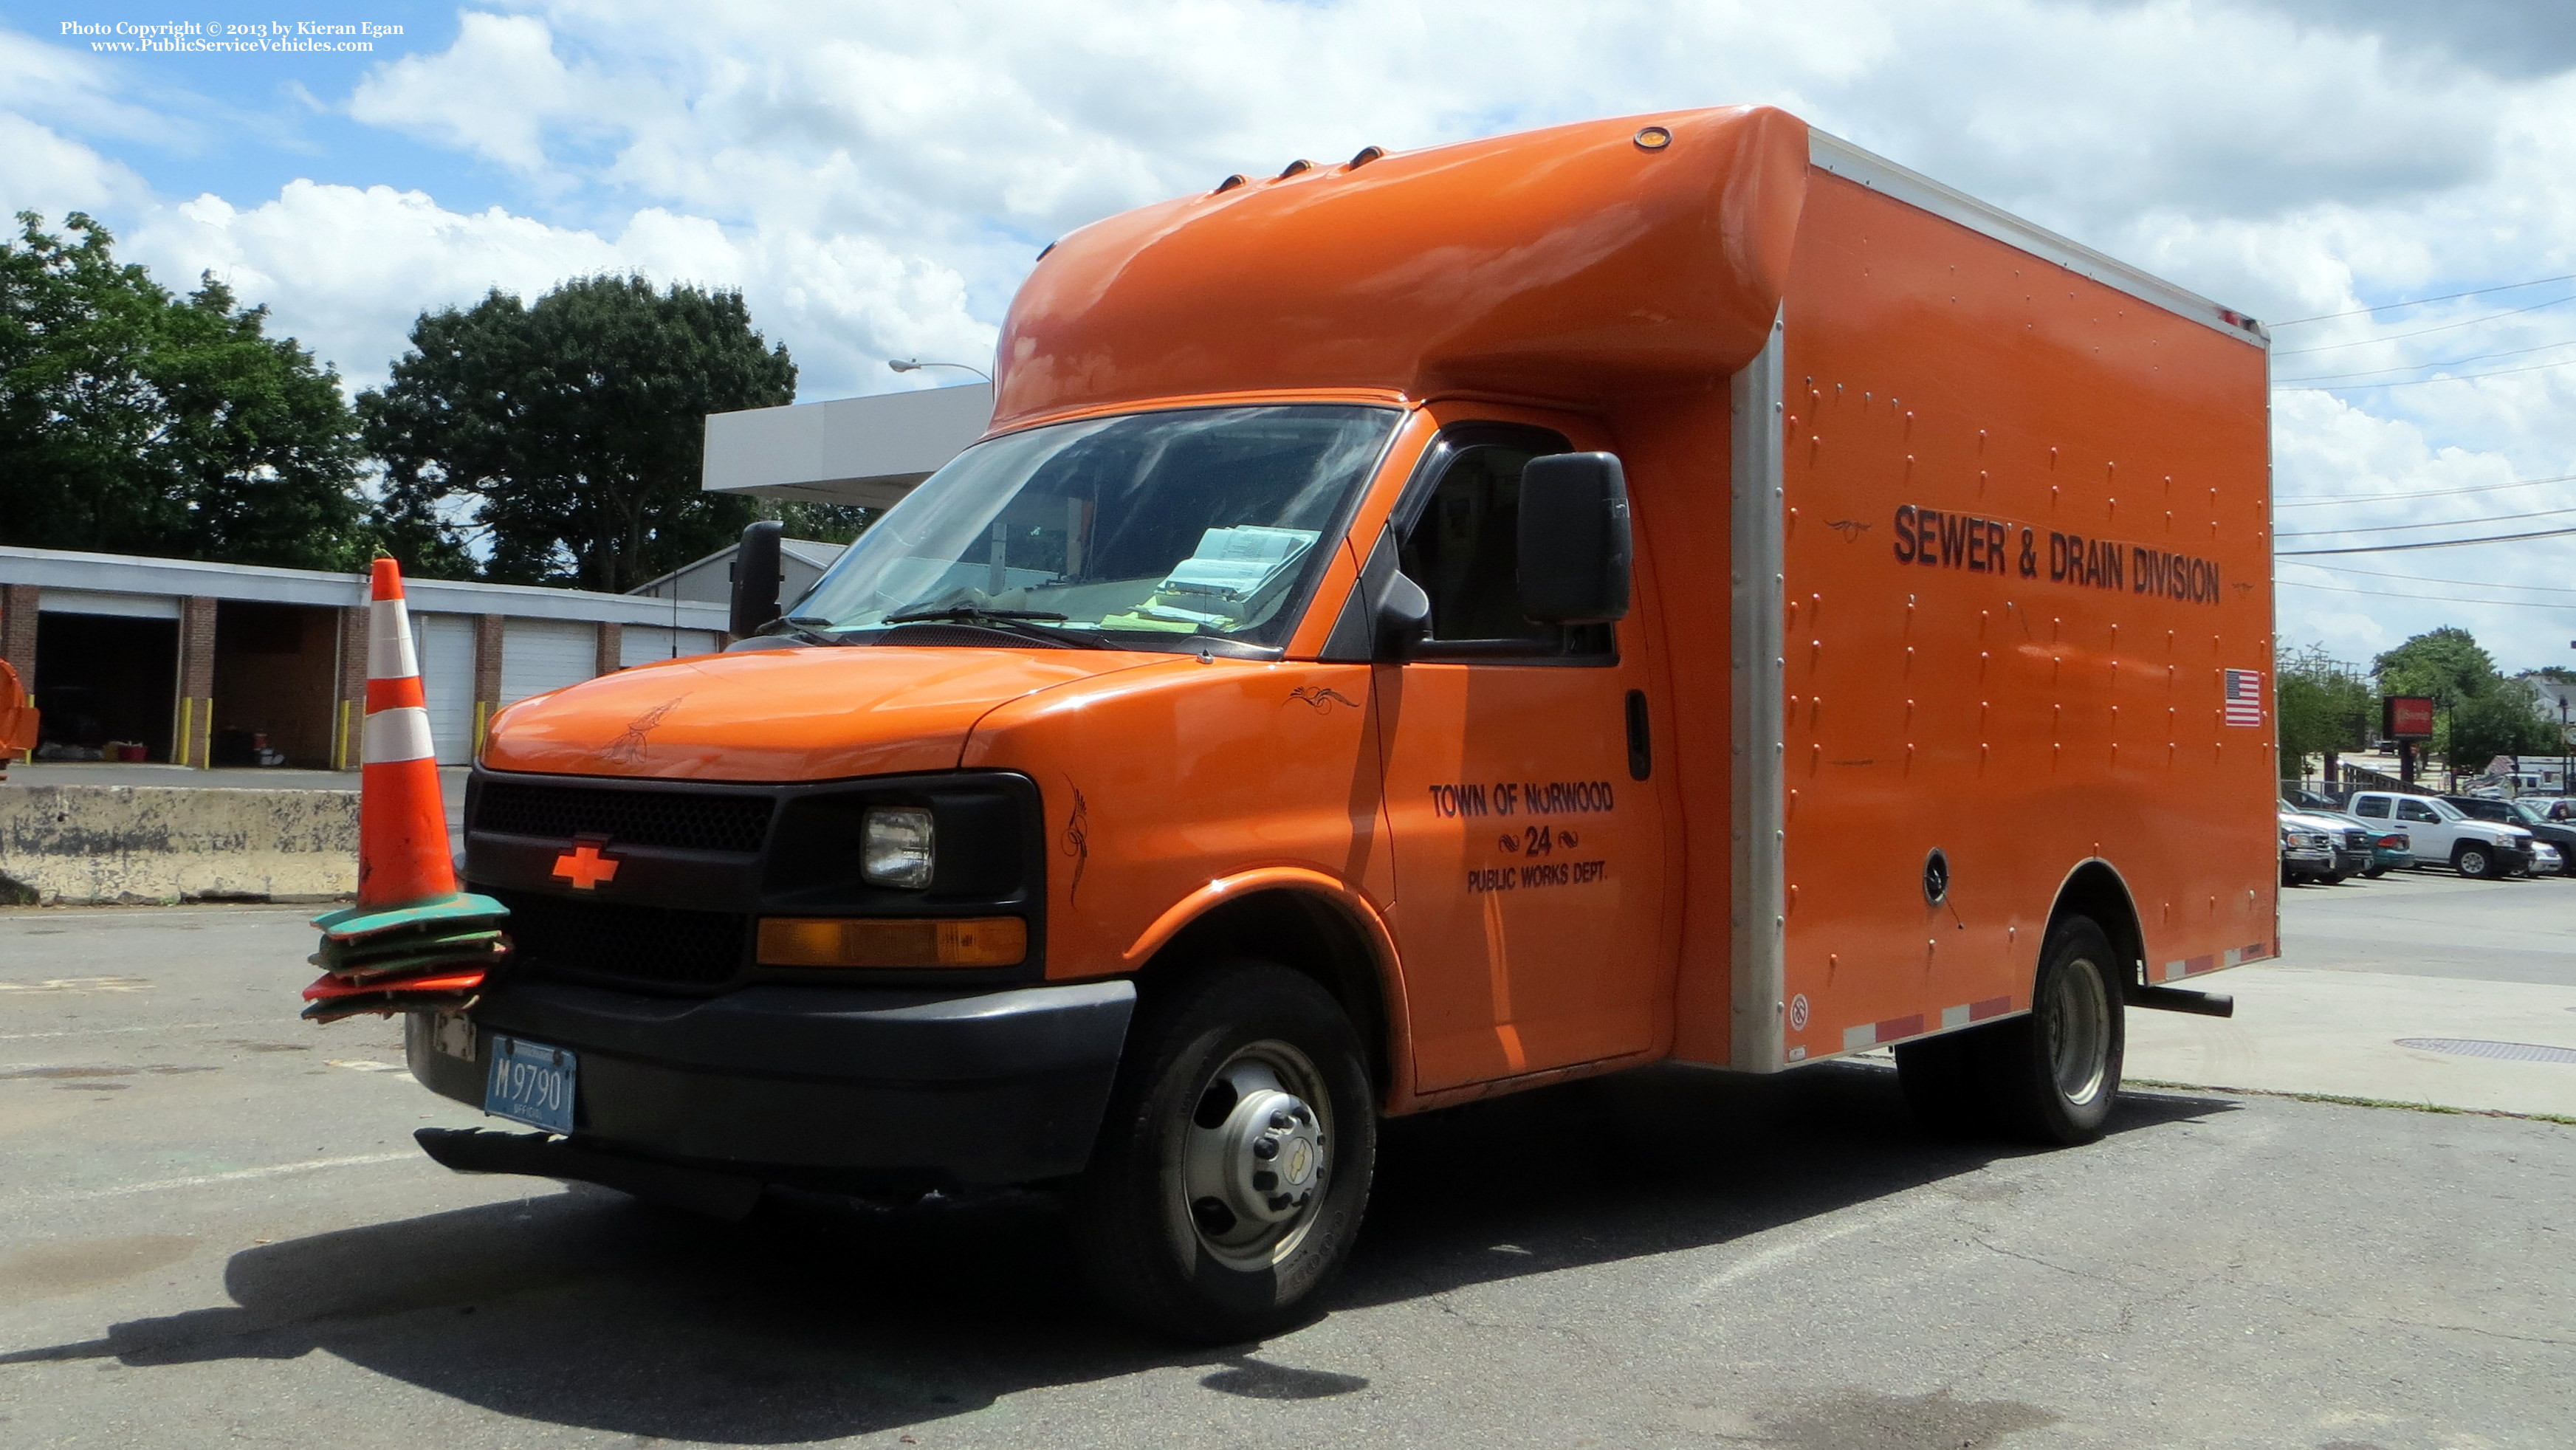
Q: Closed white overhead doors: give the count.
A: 3